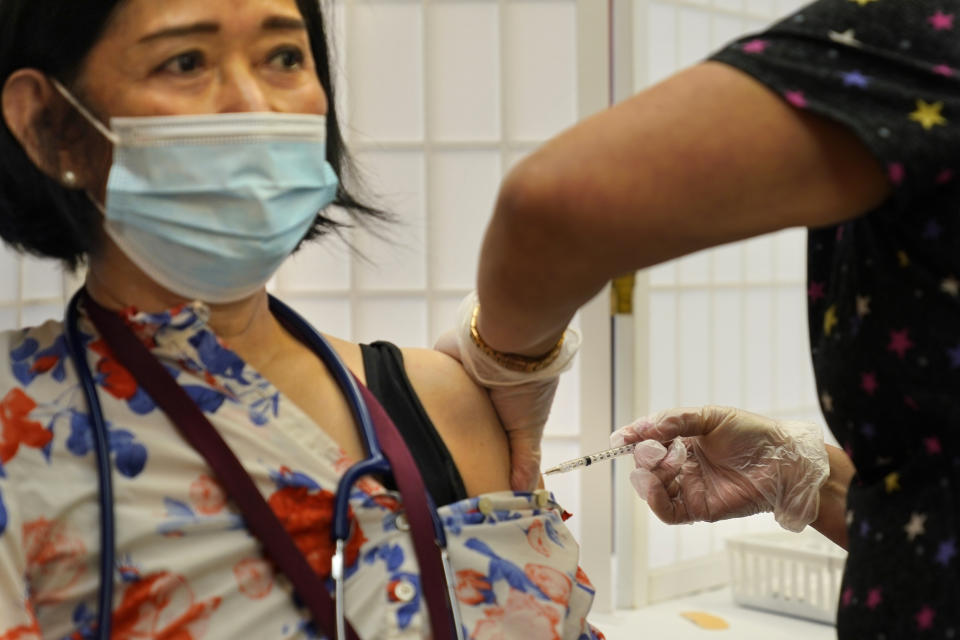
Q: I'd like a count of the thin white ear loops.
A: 1